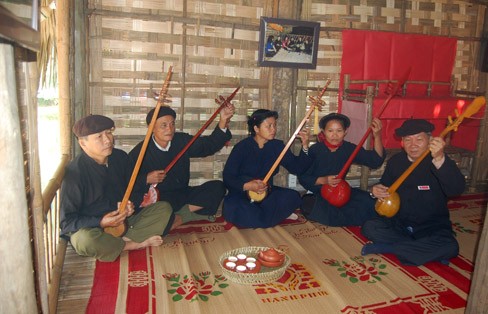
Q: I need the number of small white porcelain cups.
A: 6